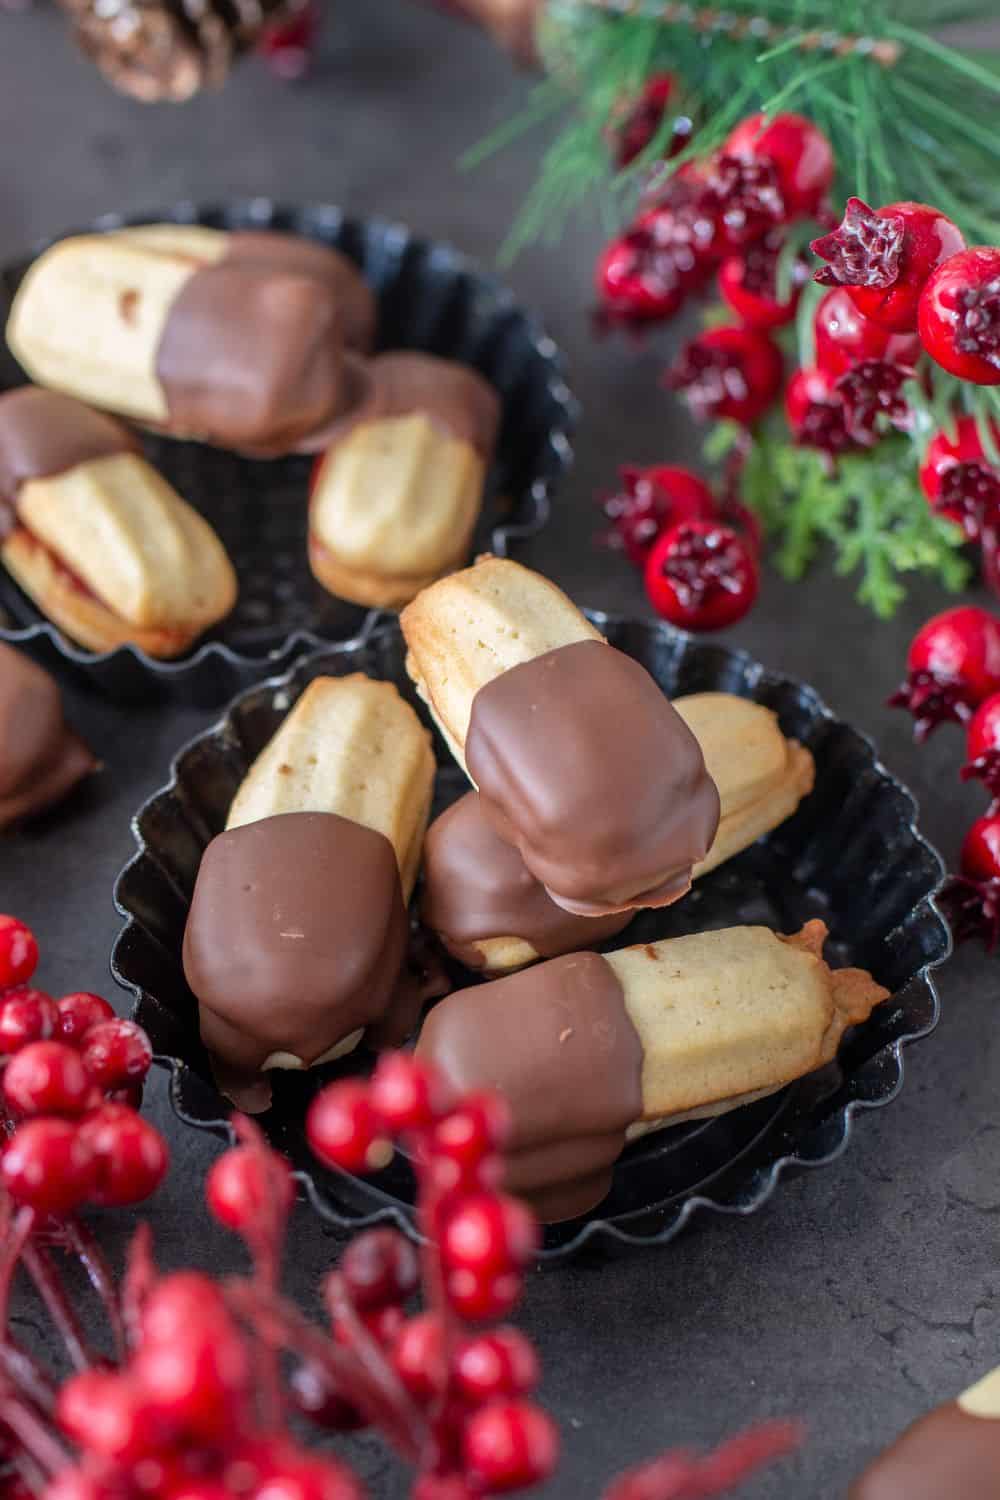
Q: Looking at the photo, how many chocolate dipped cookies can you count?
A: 10